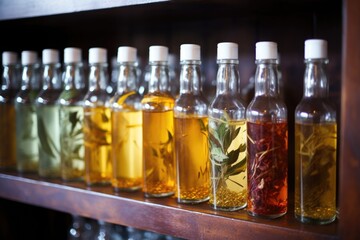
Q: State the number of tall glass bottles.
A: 11